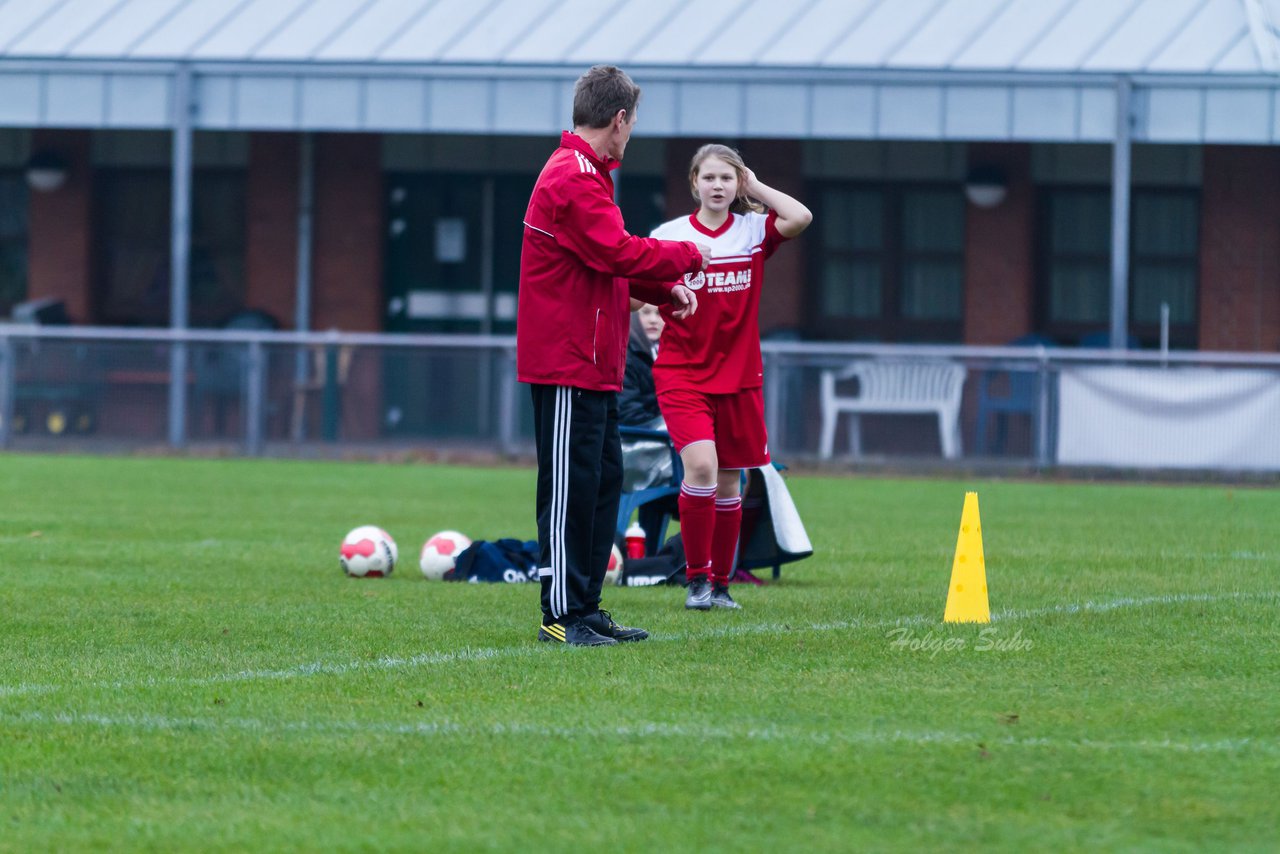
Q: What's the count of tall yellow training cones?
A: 1